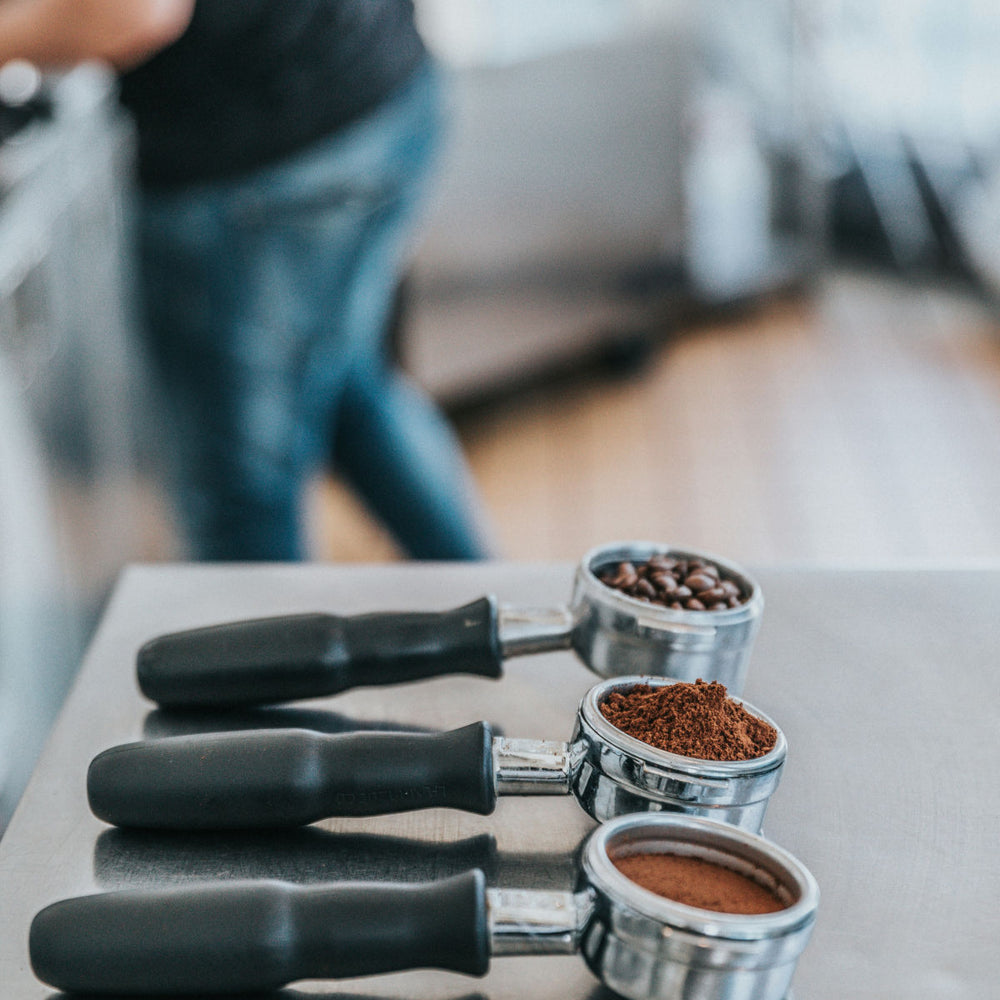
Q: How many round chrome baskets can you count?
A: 3